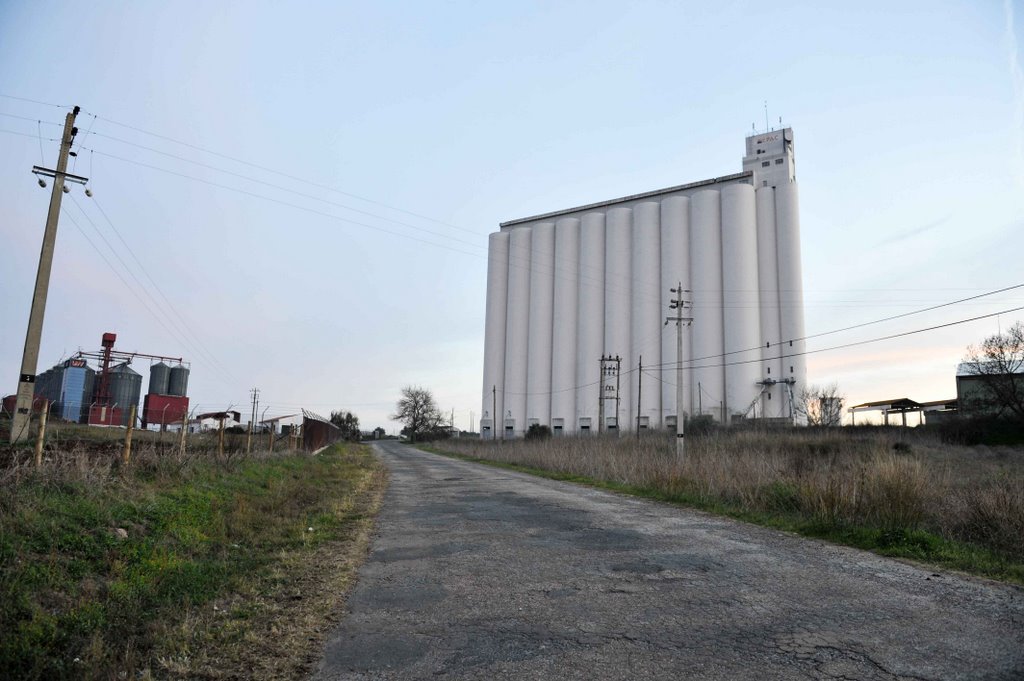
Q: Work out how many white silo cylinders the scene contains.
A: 12